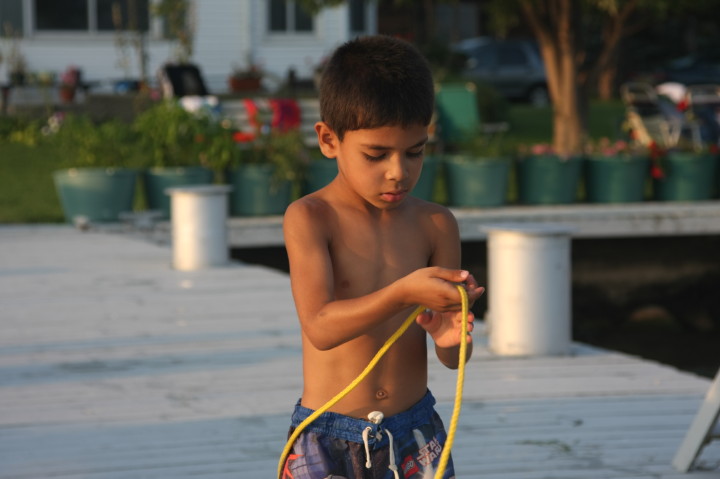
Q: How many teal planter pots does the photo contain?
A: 9